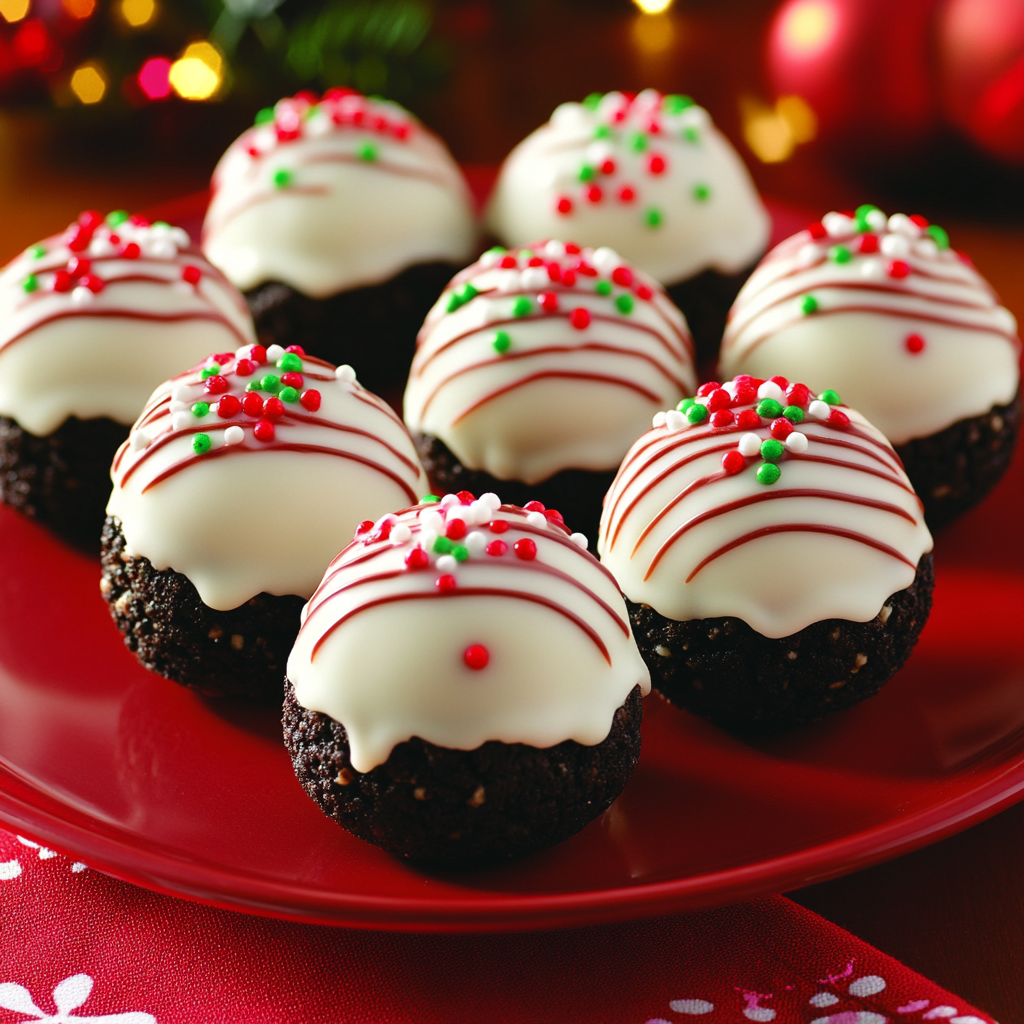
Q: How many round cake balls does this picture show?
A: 8